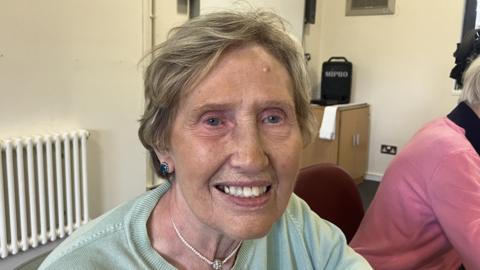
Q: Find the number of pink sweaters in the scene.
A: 1